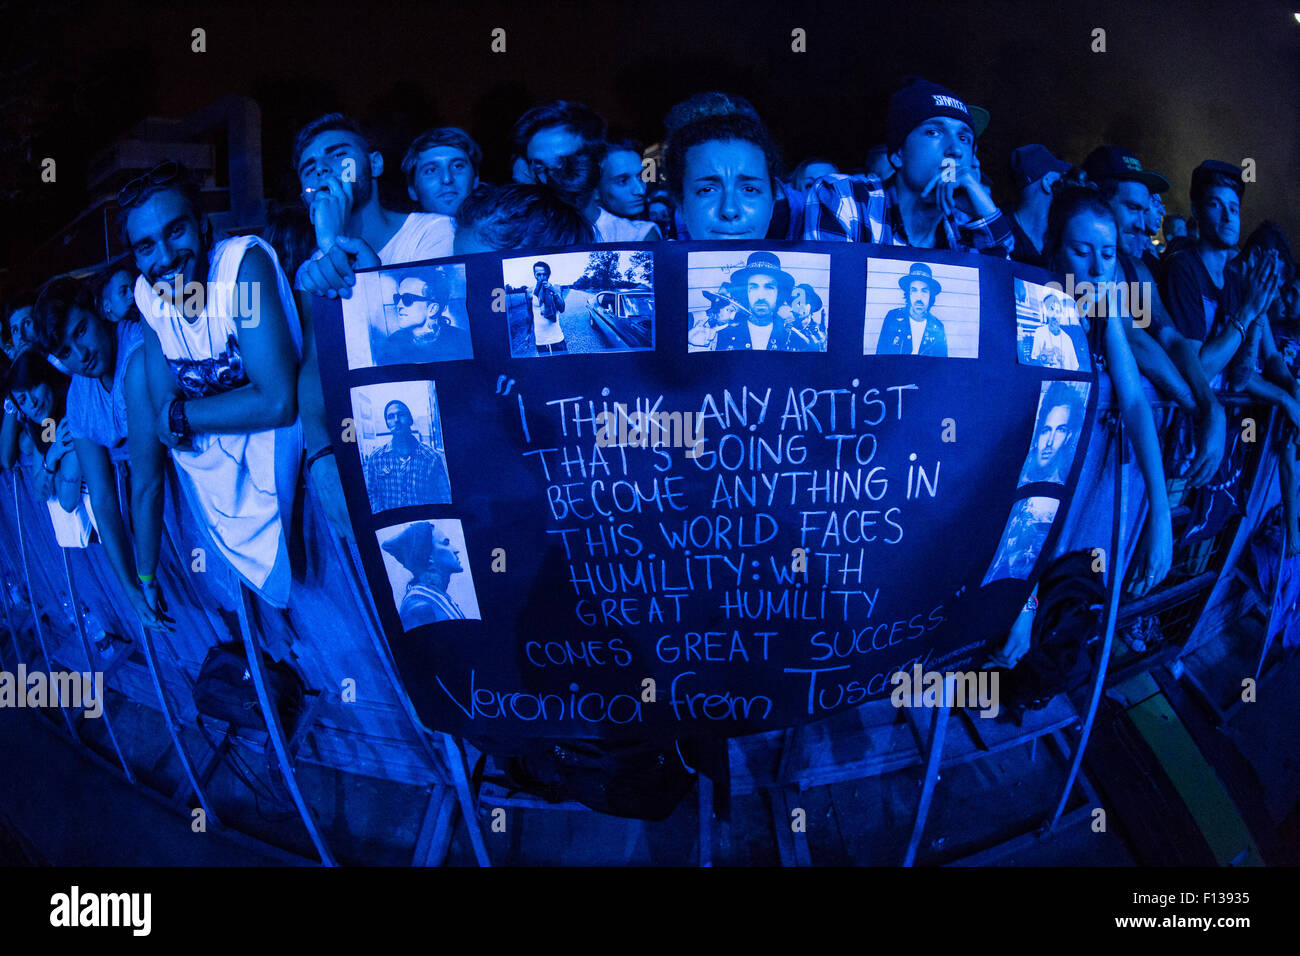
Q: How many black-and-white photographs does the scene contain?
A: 9